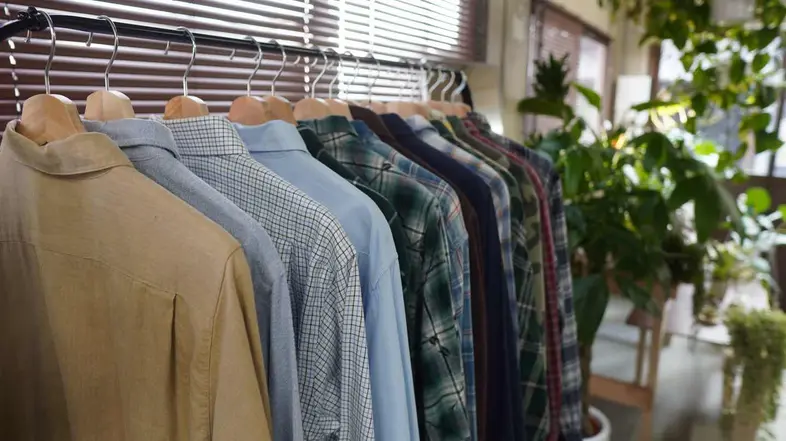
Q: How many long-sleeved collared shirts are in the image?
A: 14